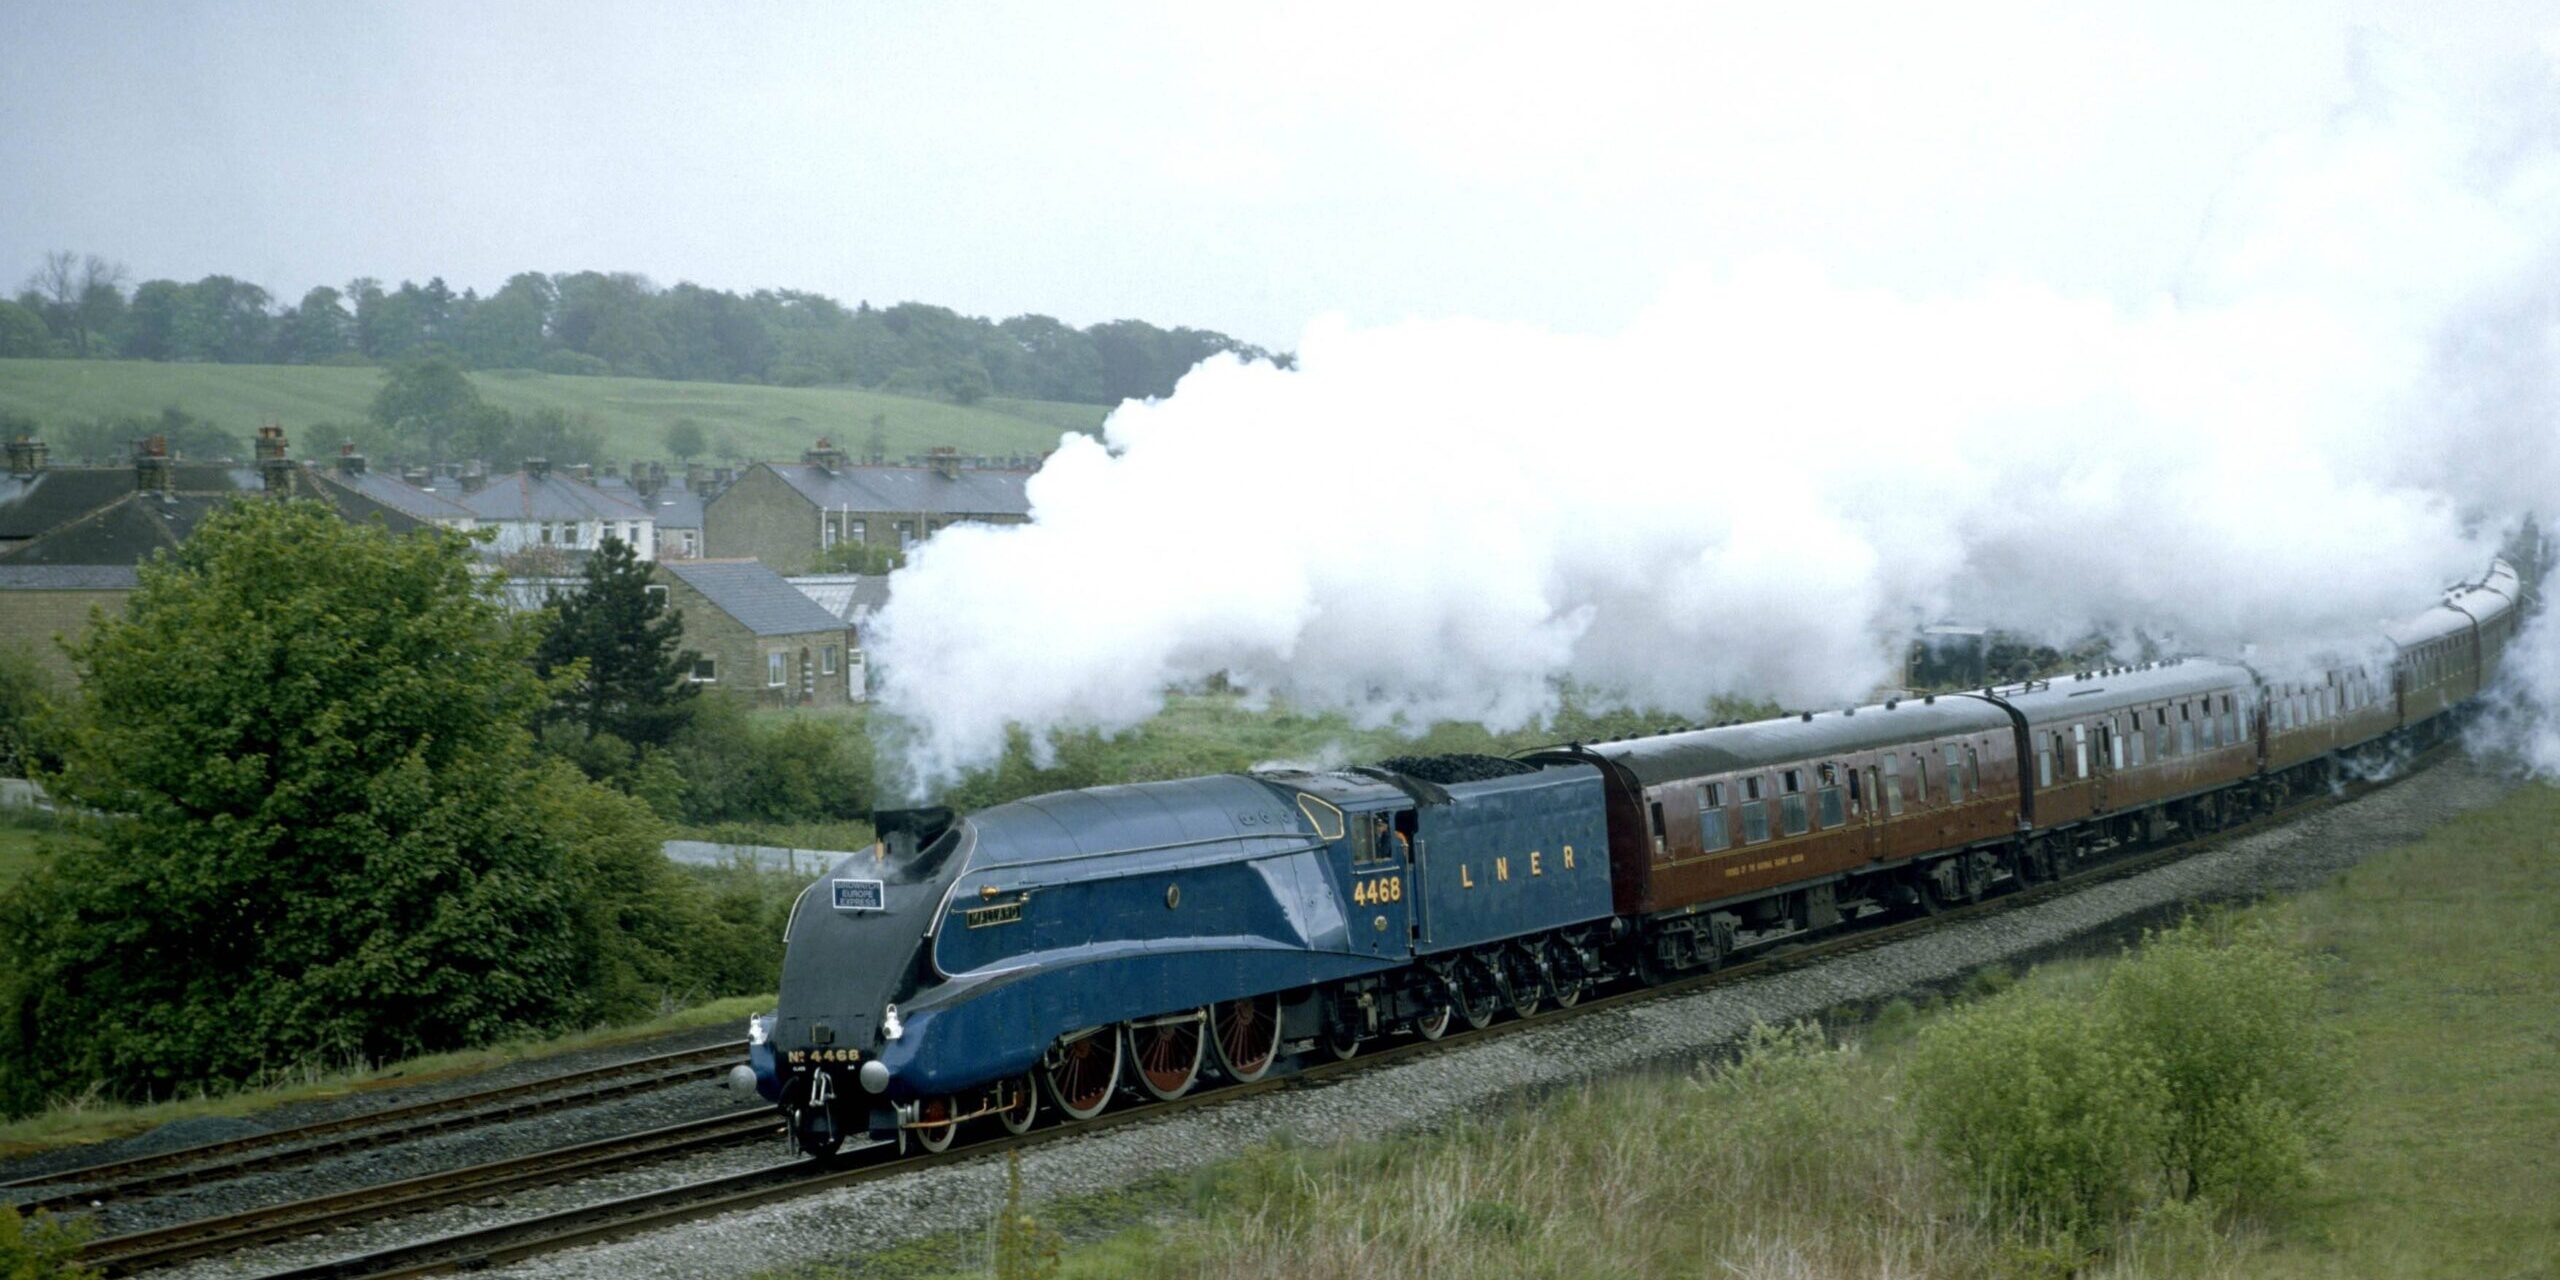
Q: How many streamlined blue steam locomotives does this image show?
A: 1